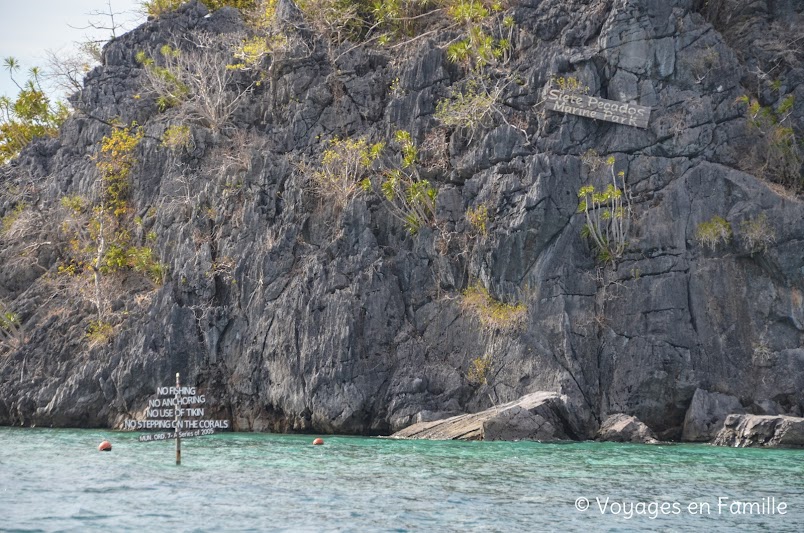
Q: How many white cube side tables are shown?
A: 0